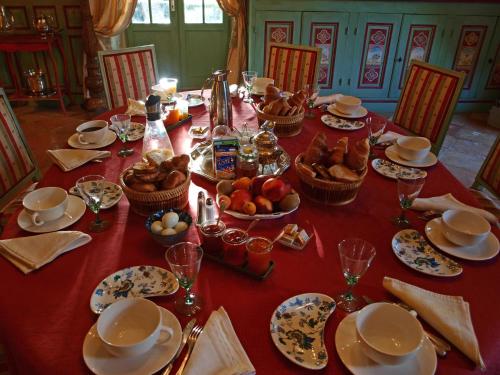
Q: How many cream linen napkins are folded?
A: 8